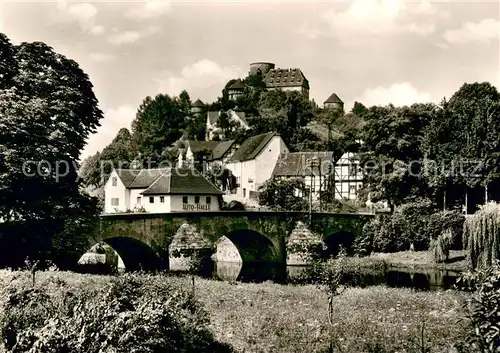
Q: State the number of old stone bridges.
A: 1